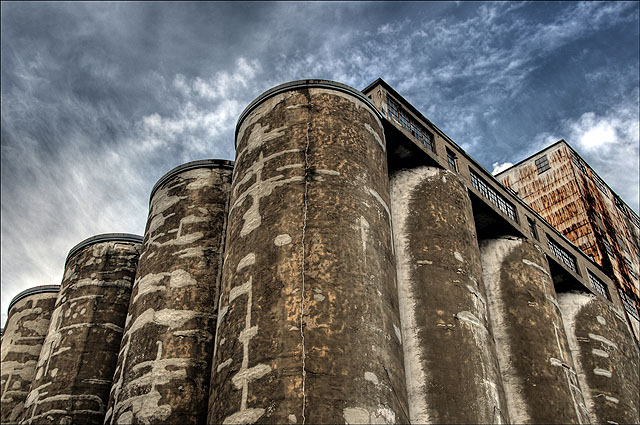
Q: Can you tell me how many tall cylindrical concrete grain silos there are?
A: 7